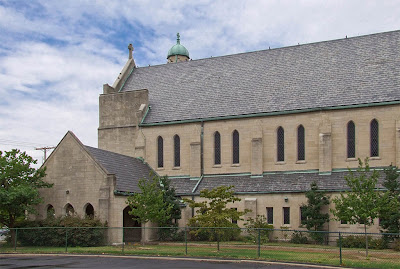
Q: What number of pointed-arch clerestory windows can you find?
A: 8